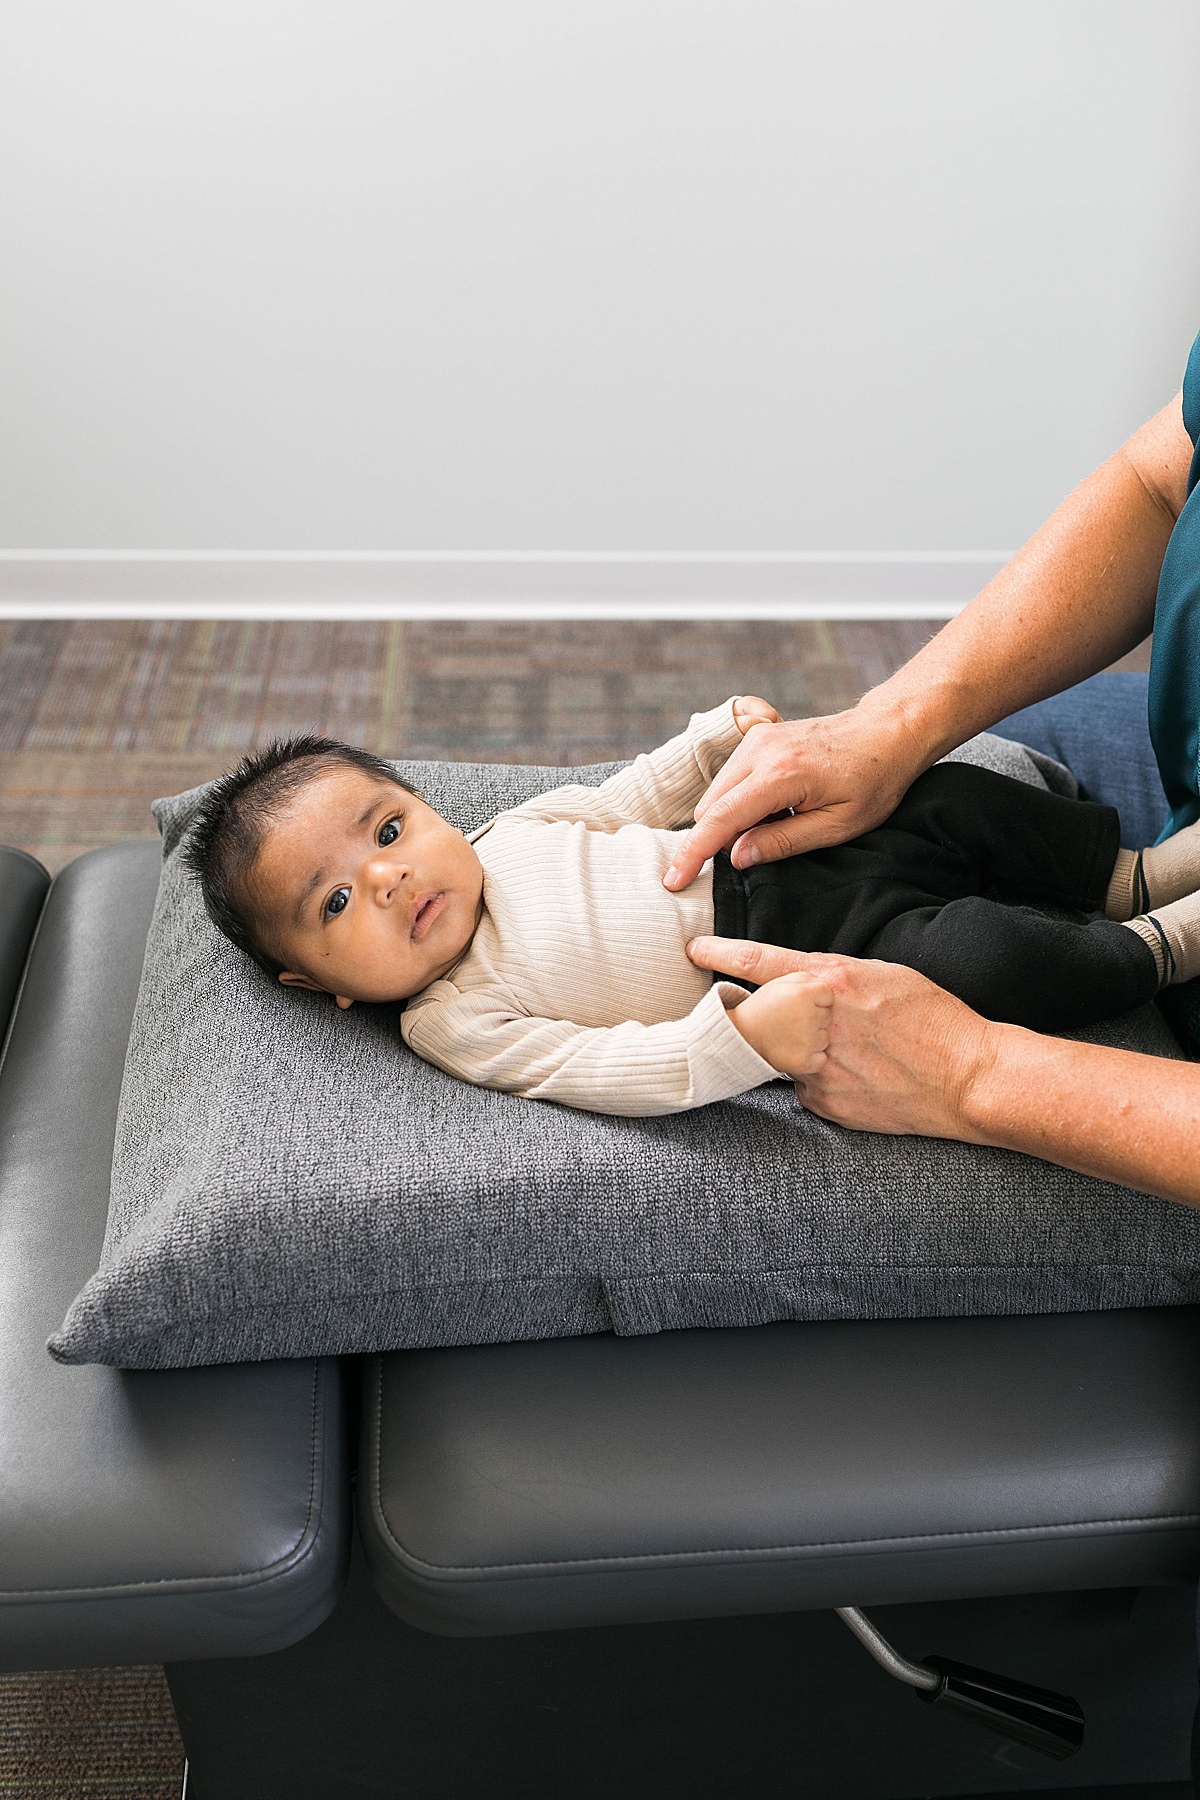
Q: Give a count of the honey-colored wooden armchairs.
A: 0